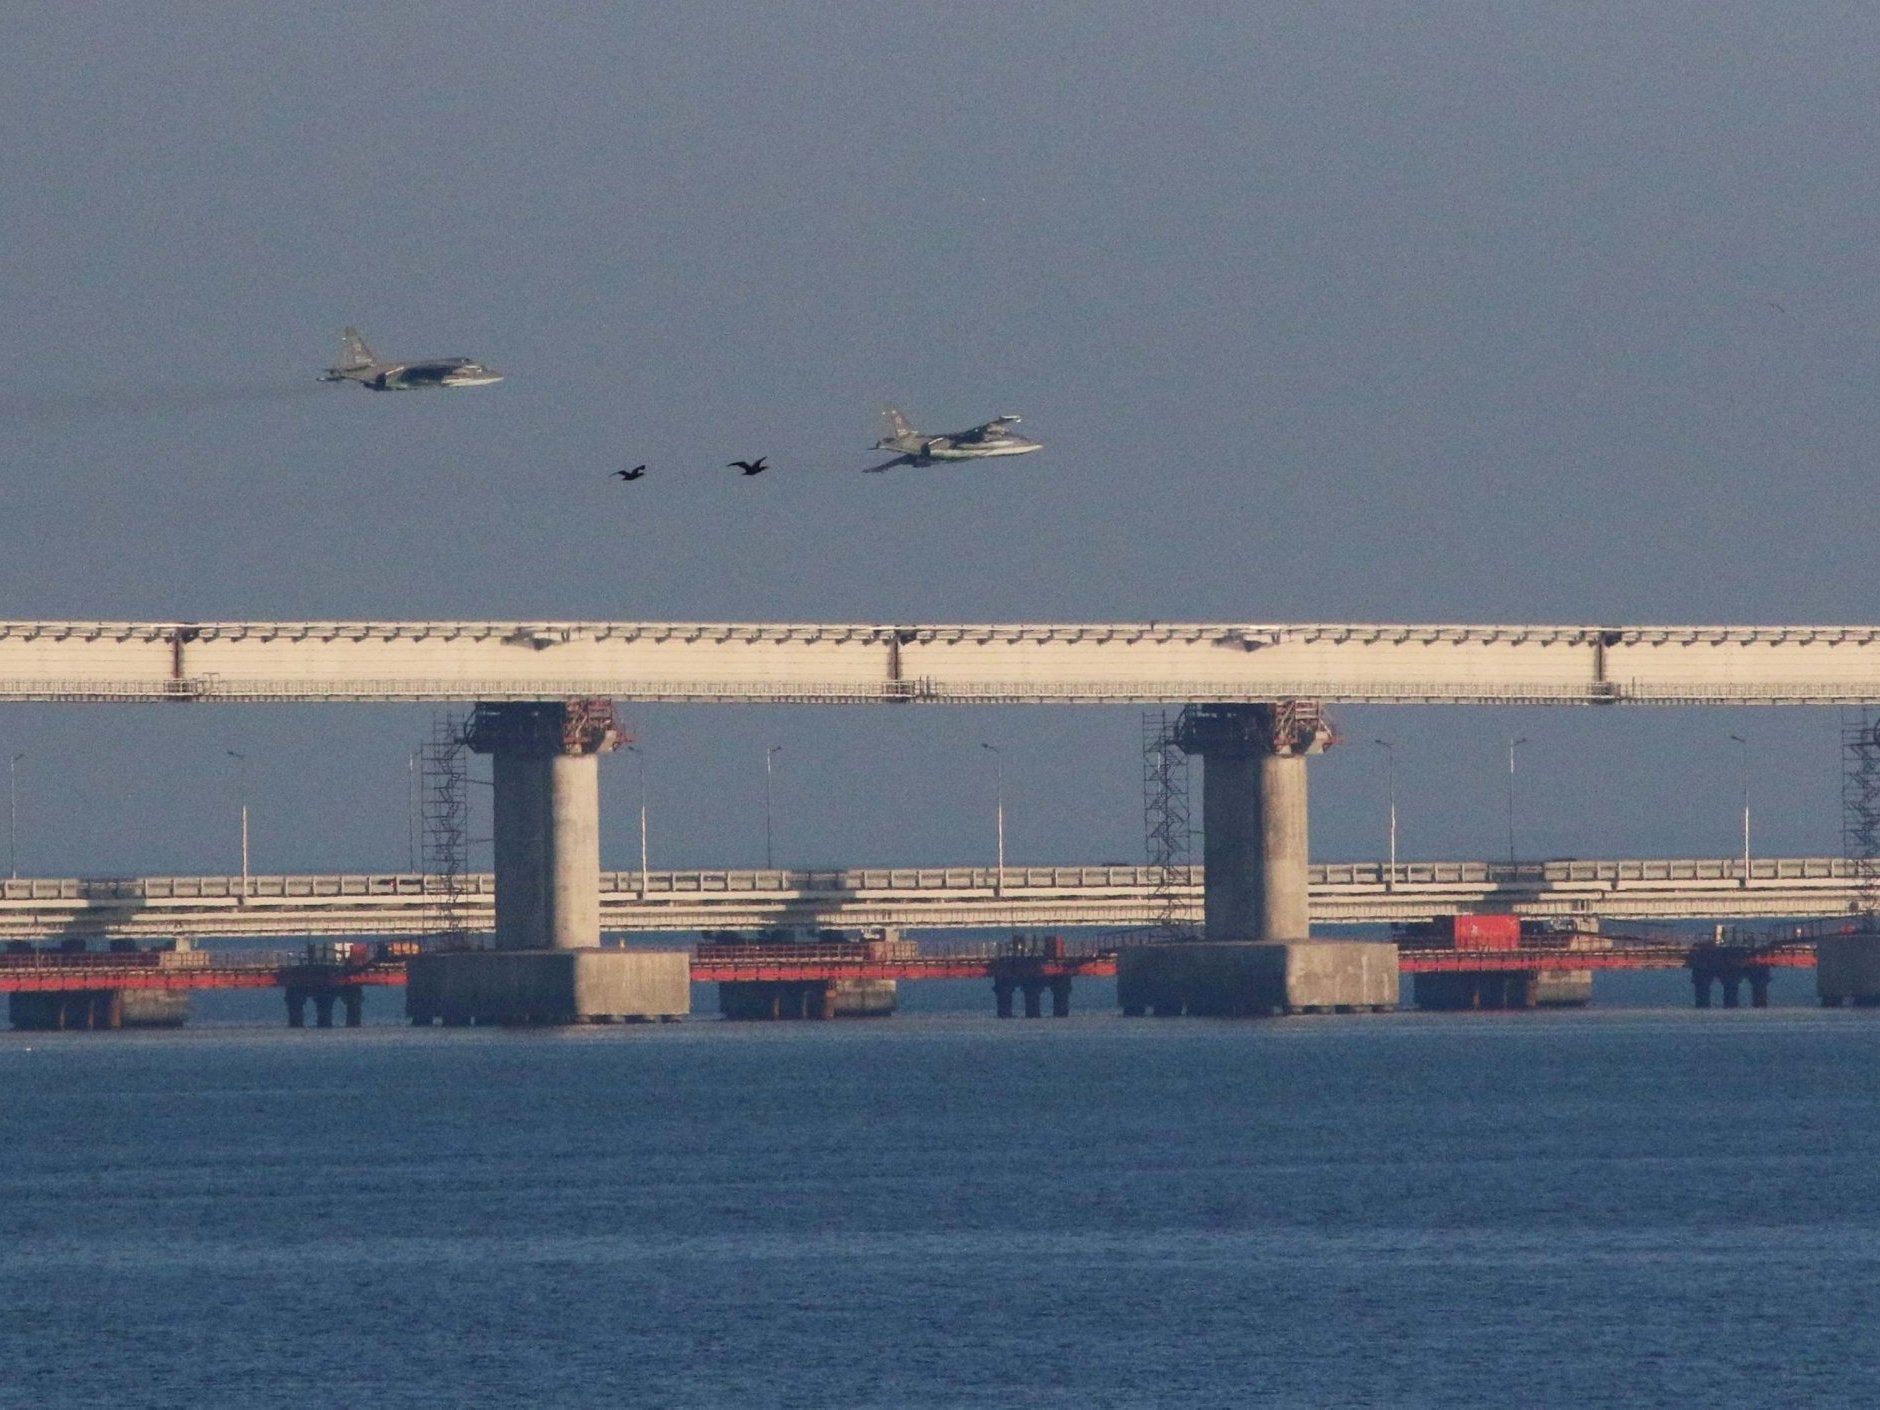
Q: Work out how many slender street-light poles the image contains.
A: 9